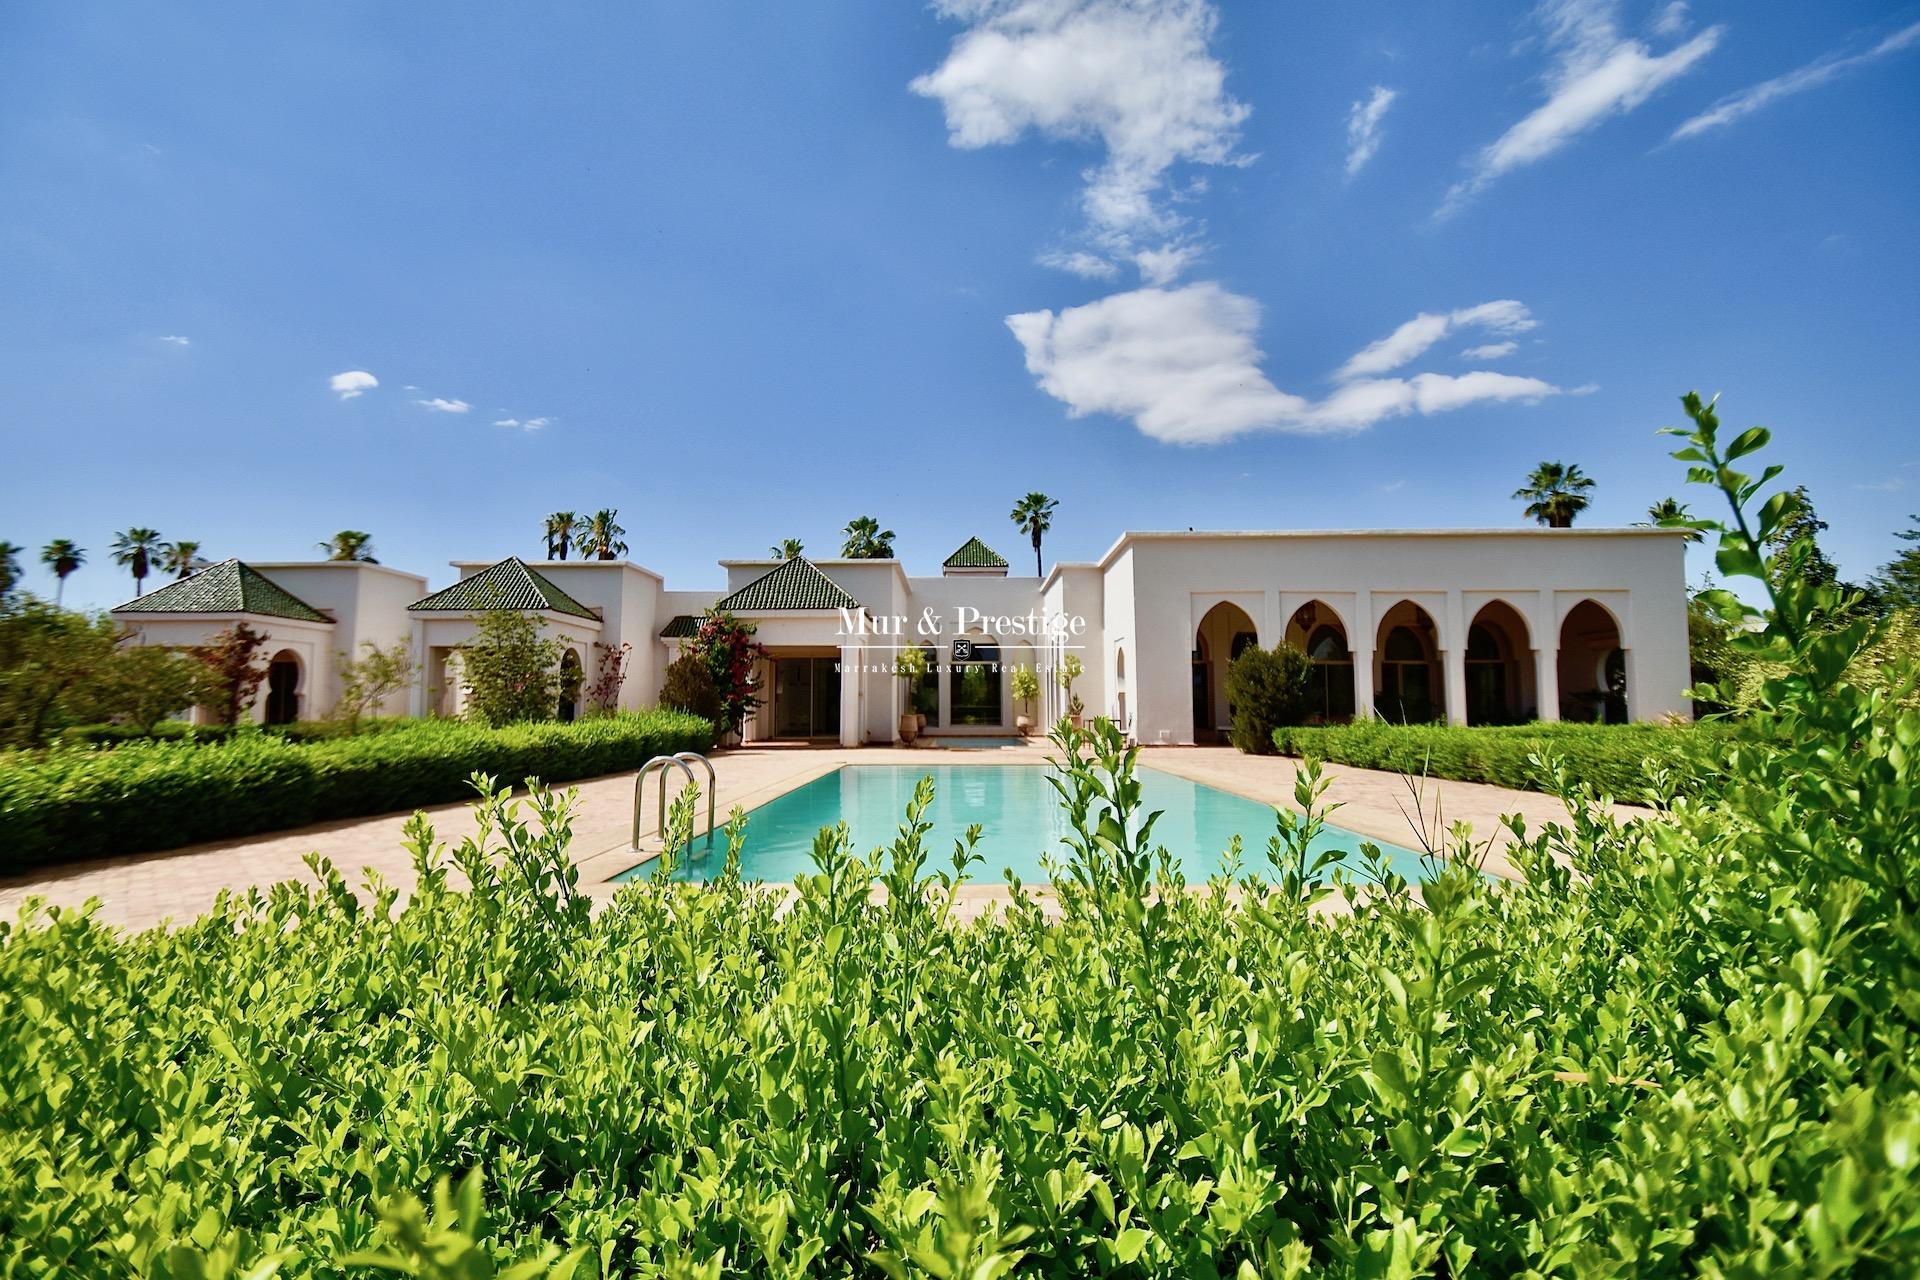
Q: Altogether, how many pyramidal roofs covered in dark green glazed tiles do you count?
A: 4